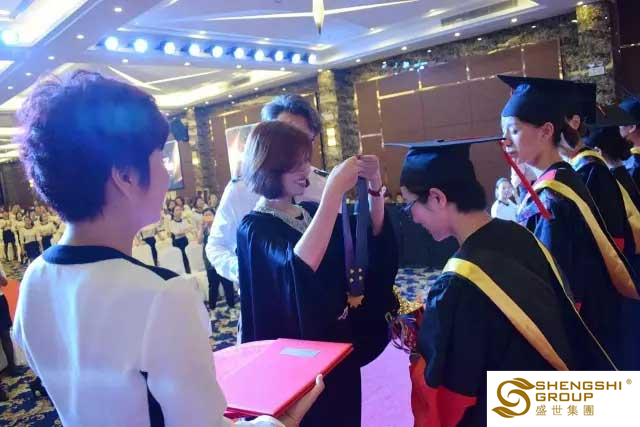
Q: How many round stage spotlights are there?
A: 11